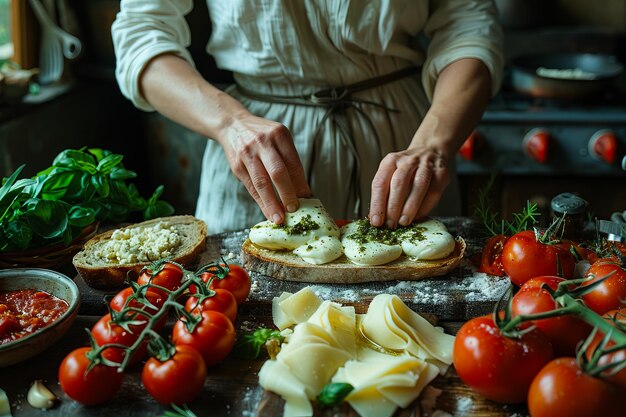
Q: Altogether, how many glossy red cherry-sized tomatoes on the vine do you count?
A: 8